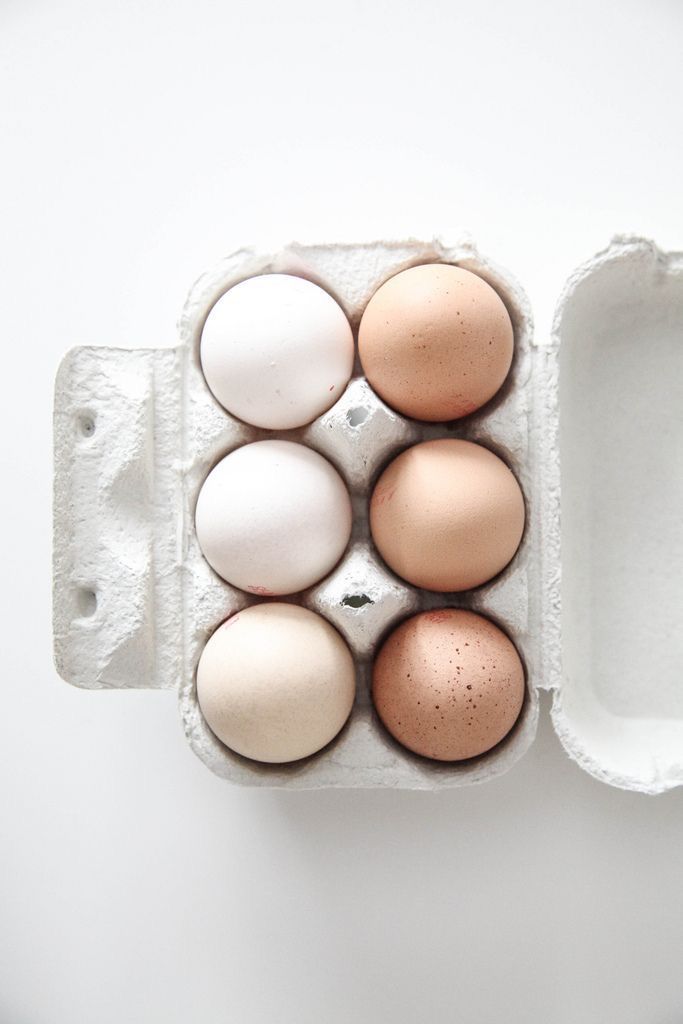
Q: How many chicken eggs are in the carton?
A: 6